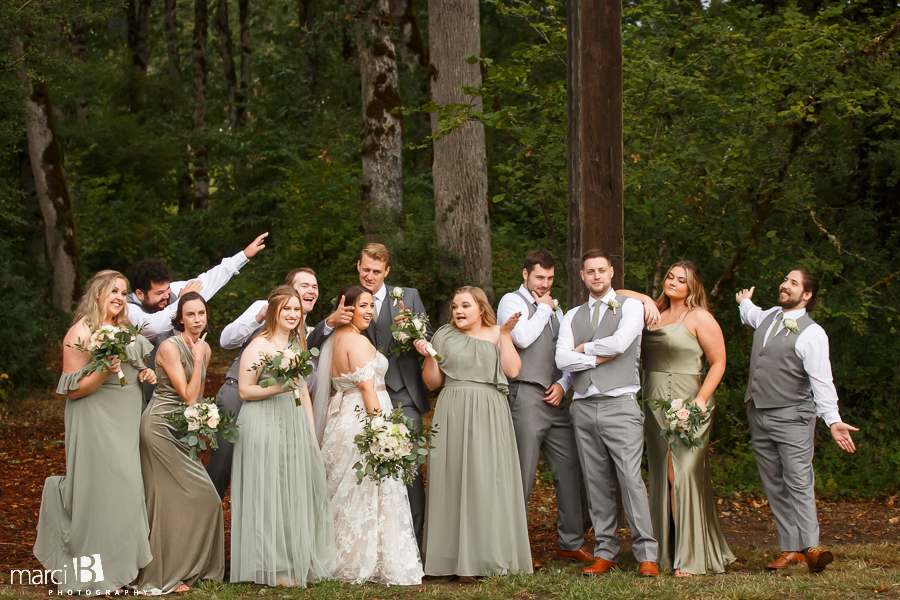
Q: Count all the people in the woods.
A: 12